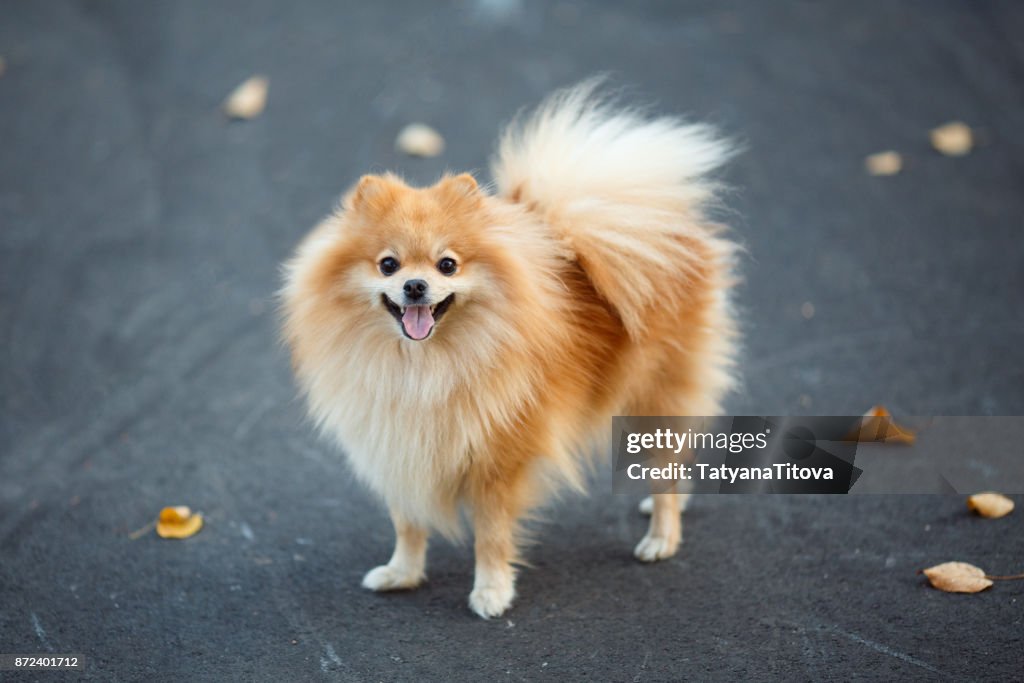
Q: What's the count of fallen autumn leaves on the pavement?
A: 8